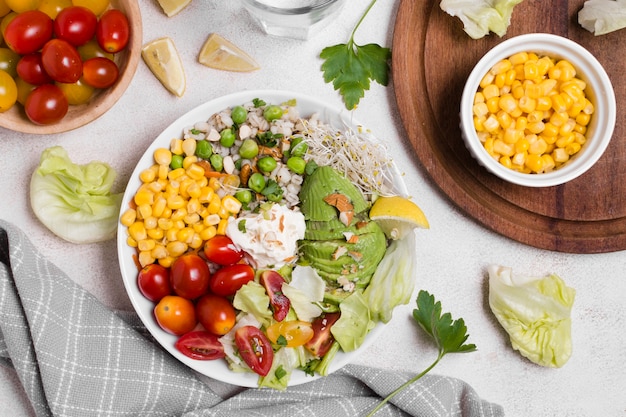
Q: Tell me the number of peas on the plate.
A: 13